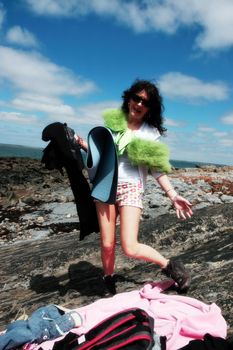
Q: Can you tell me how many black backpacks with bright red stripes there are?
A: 1